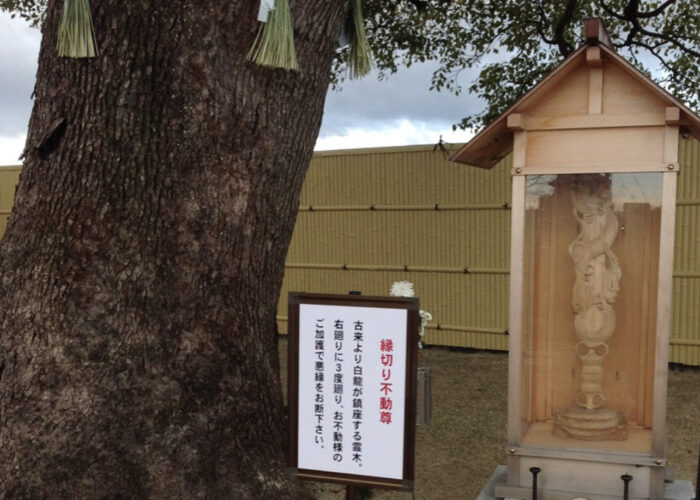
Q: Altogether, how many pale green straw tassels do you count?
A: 3